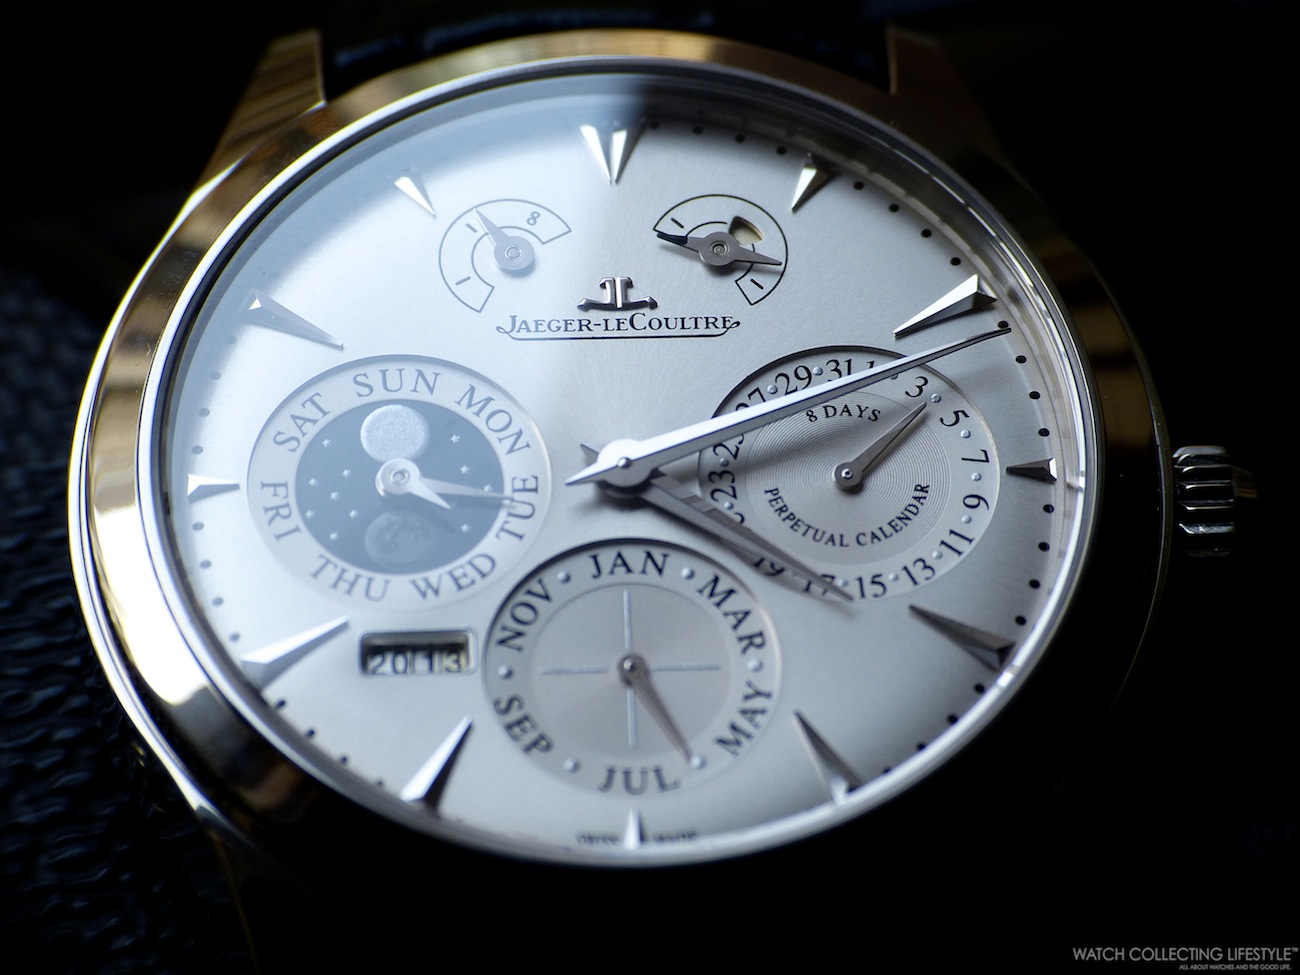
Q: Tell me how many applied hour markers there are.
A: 12